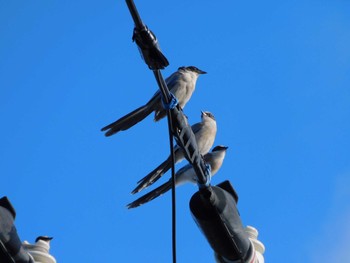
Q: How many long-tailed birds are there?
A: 3